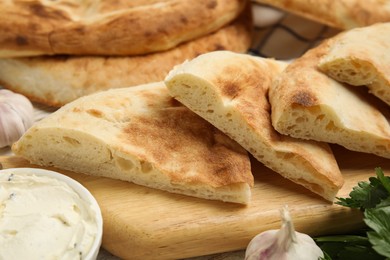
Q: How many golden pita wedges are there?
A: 4